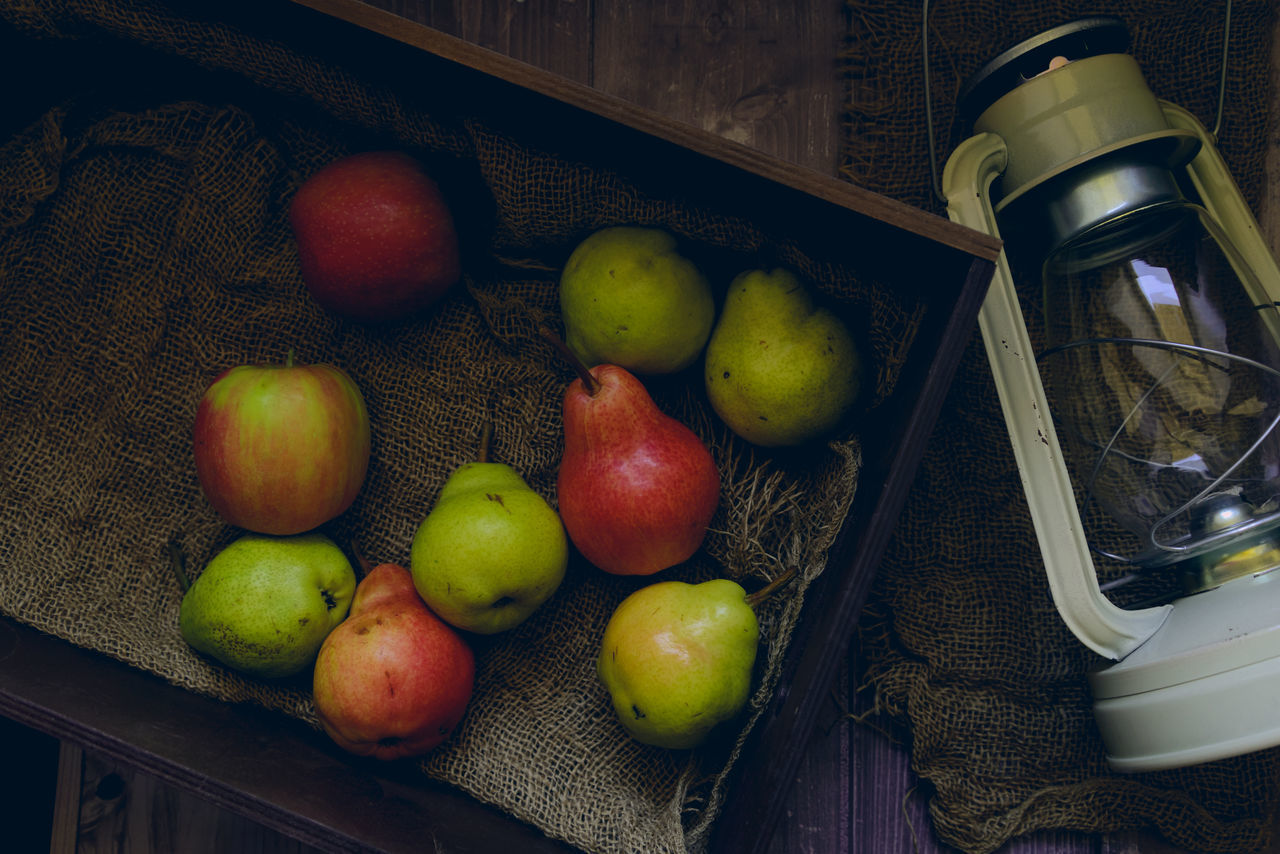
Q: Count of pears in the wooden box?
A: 7